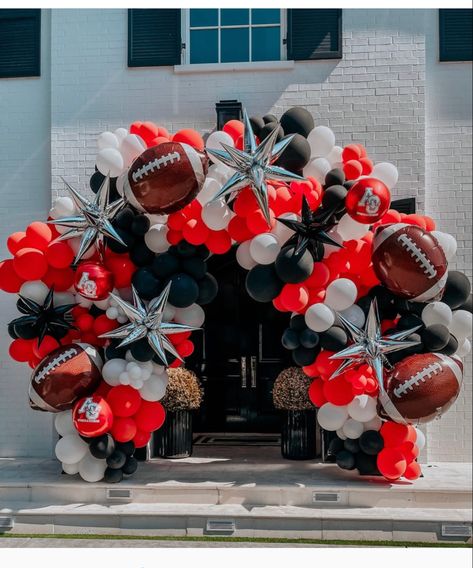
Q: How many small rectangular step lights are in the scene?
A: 5